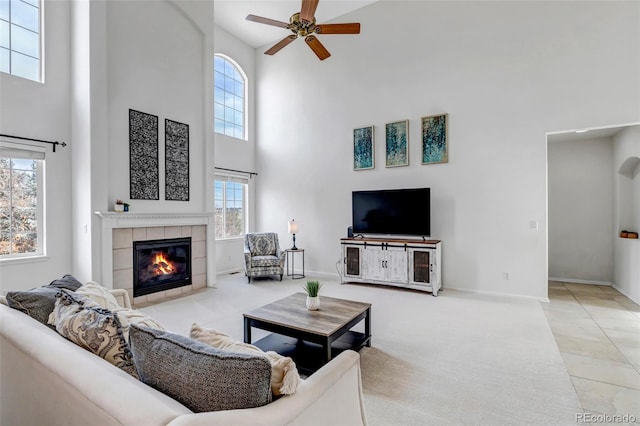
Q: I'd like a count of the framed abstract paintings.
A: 3